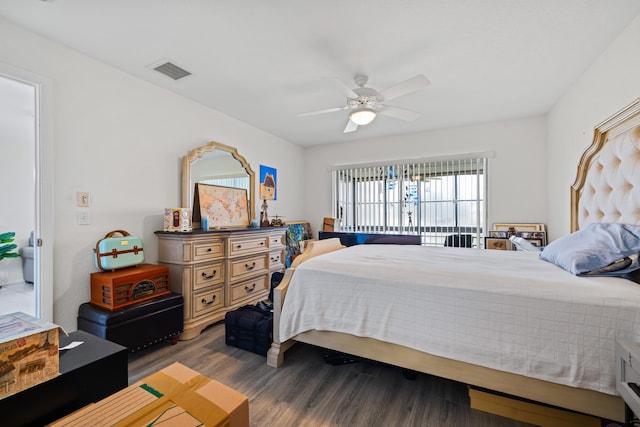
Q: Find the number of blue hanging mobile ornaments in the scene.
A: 2